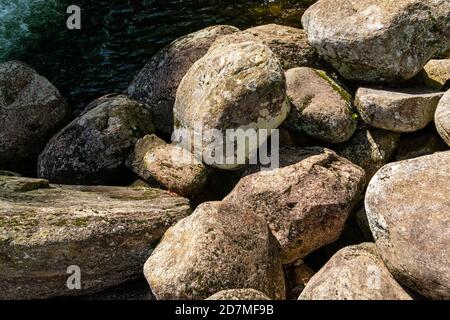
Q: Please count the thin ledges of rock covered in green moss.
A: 1